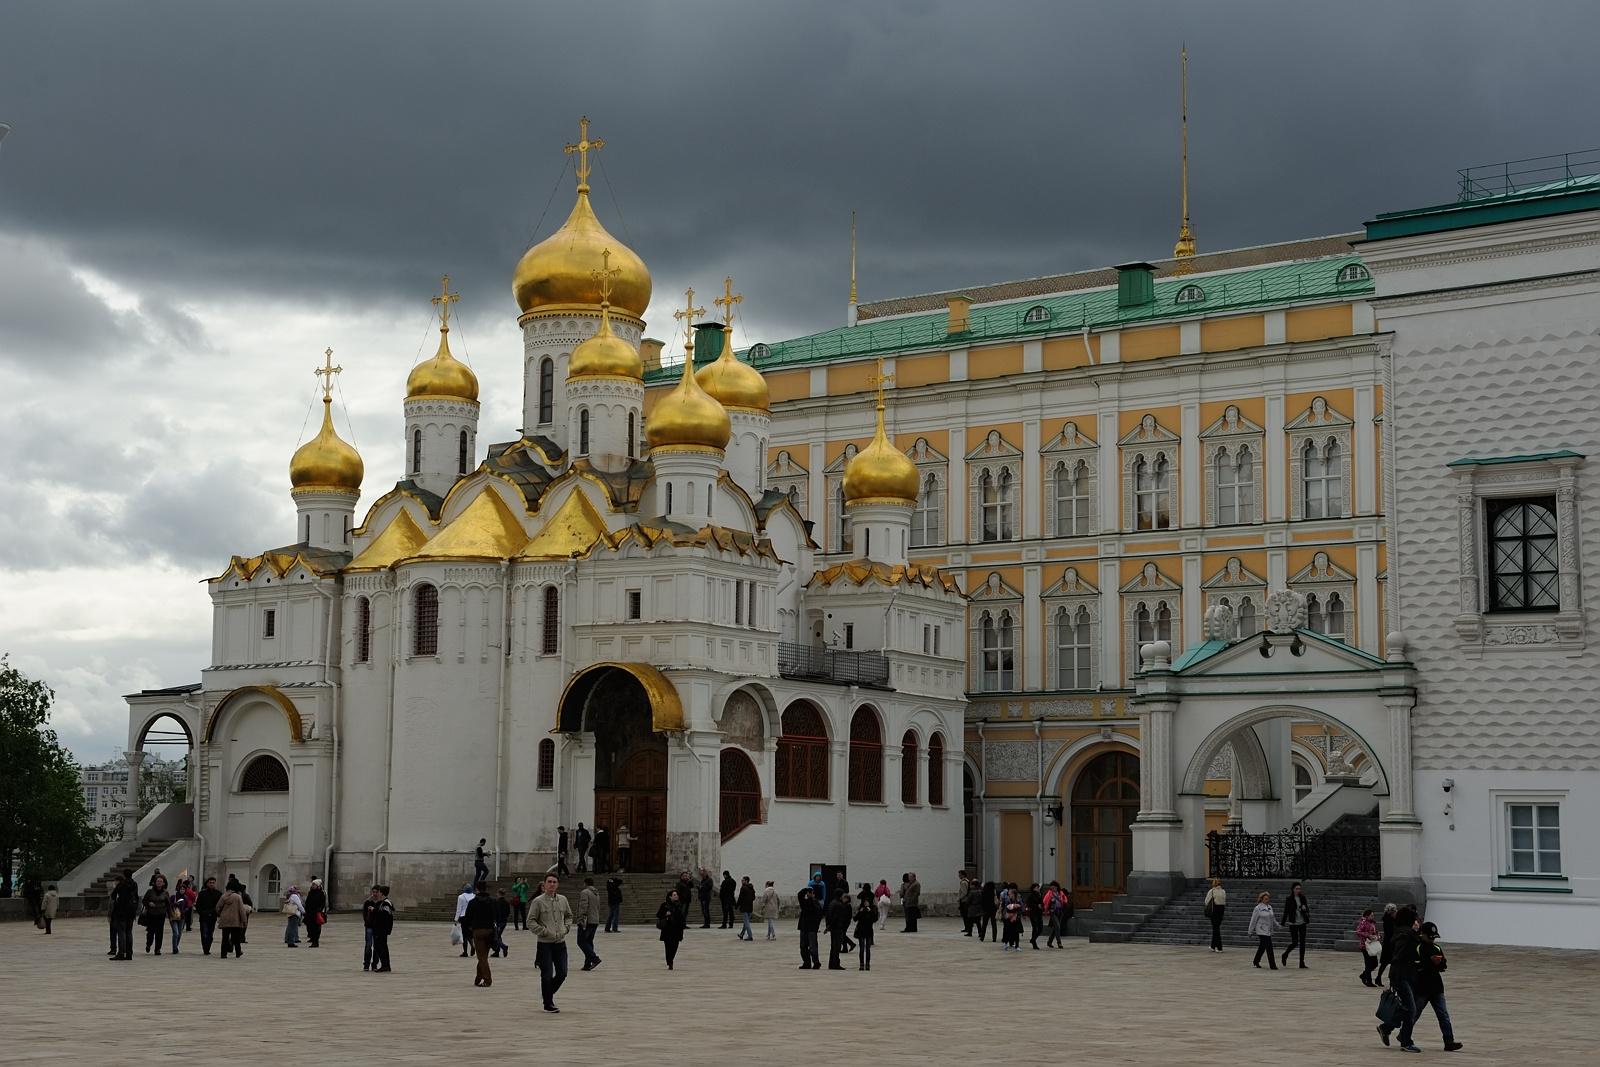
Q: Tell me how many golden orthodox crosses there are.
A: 7